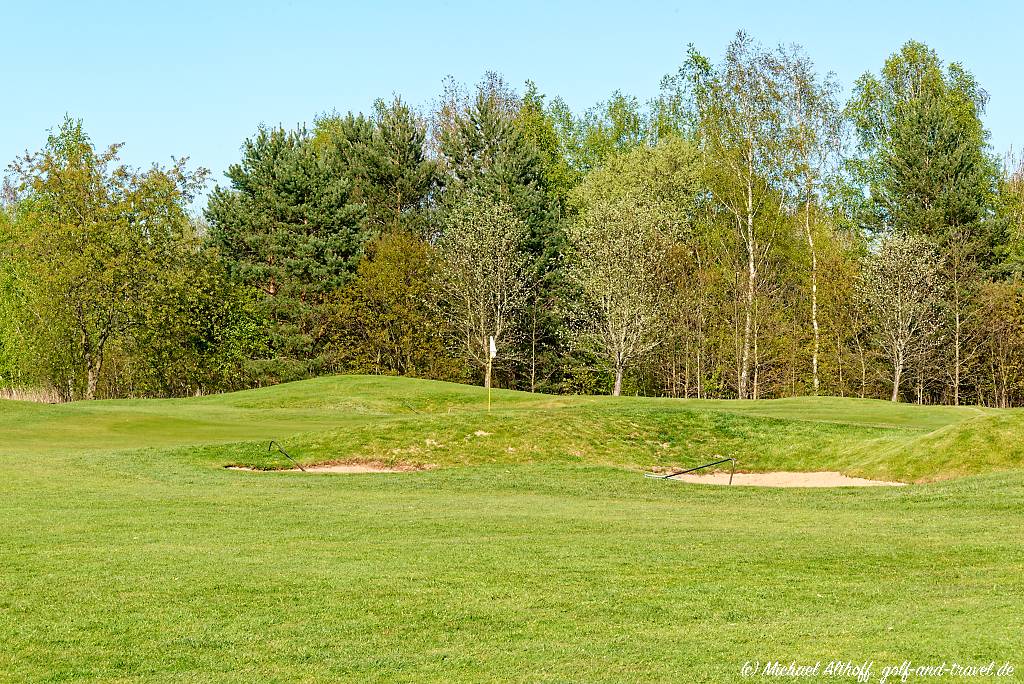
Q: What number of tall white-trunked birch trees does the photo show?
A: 2